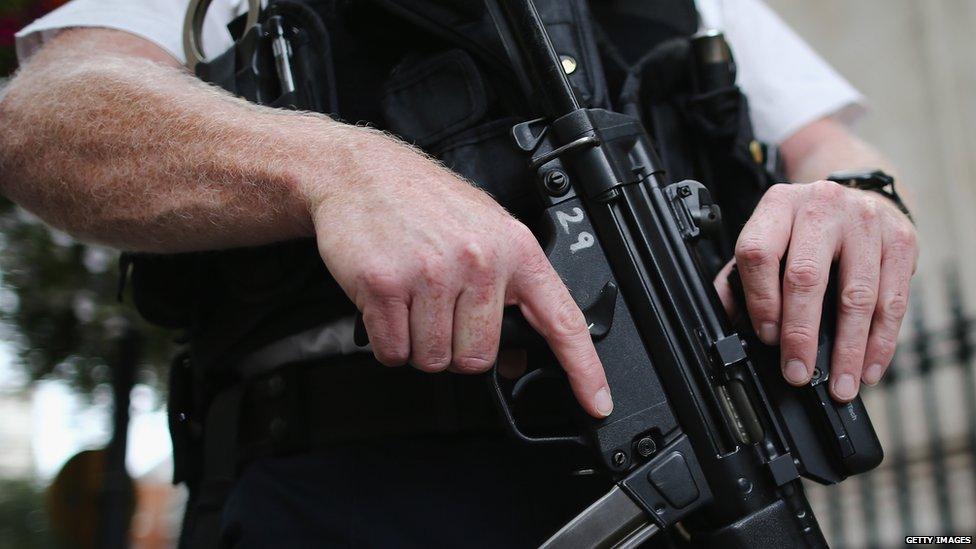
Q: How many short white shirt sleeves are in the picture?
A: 2